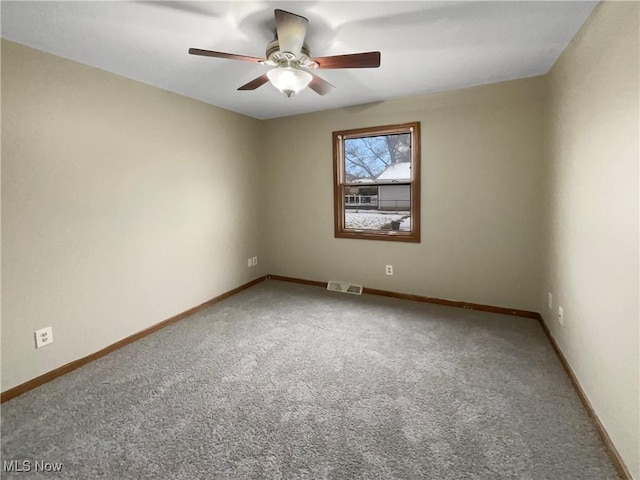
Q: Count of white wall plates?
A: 6